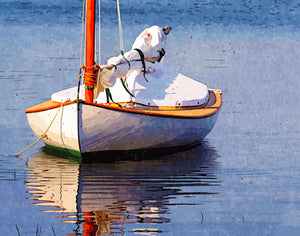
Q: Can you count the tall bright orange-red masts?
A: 1